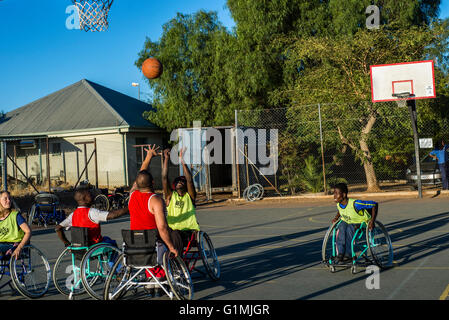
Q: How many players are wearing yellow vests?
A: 3